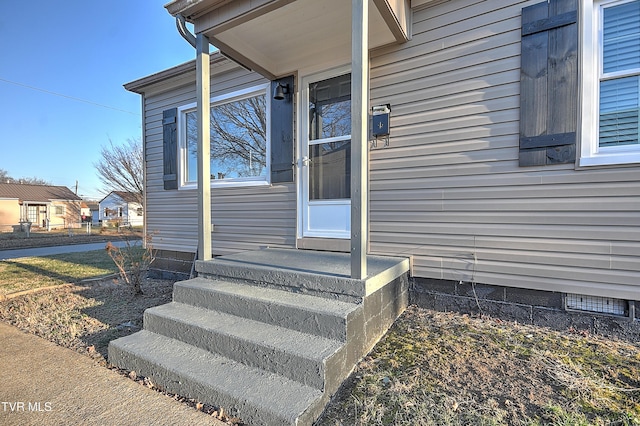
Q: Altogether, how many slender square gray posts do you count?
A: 2